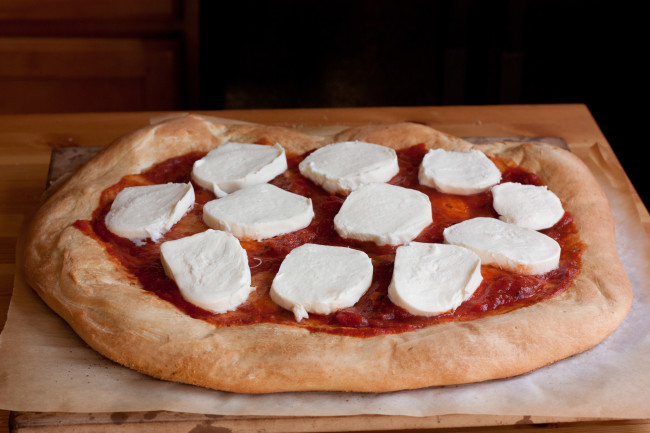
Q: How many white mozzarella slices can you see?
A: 11